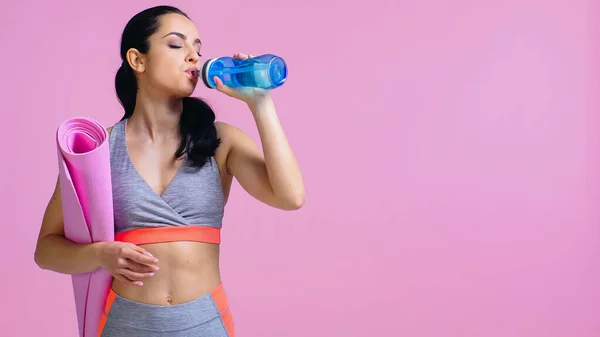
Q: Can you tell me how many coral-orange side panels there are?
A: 2